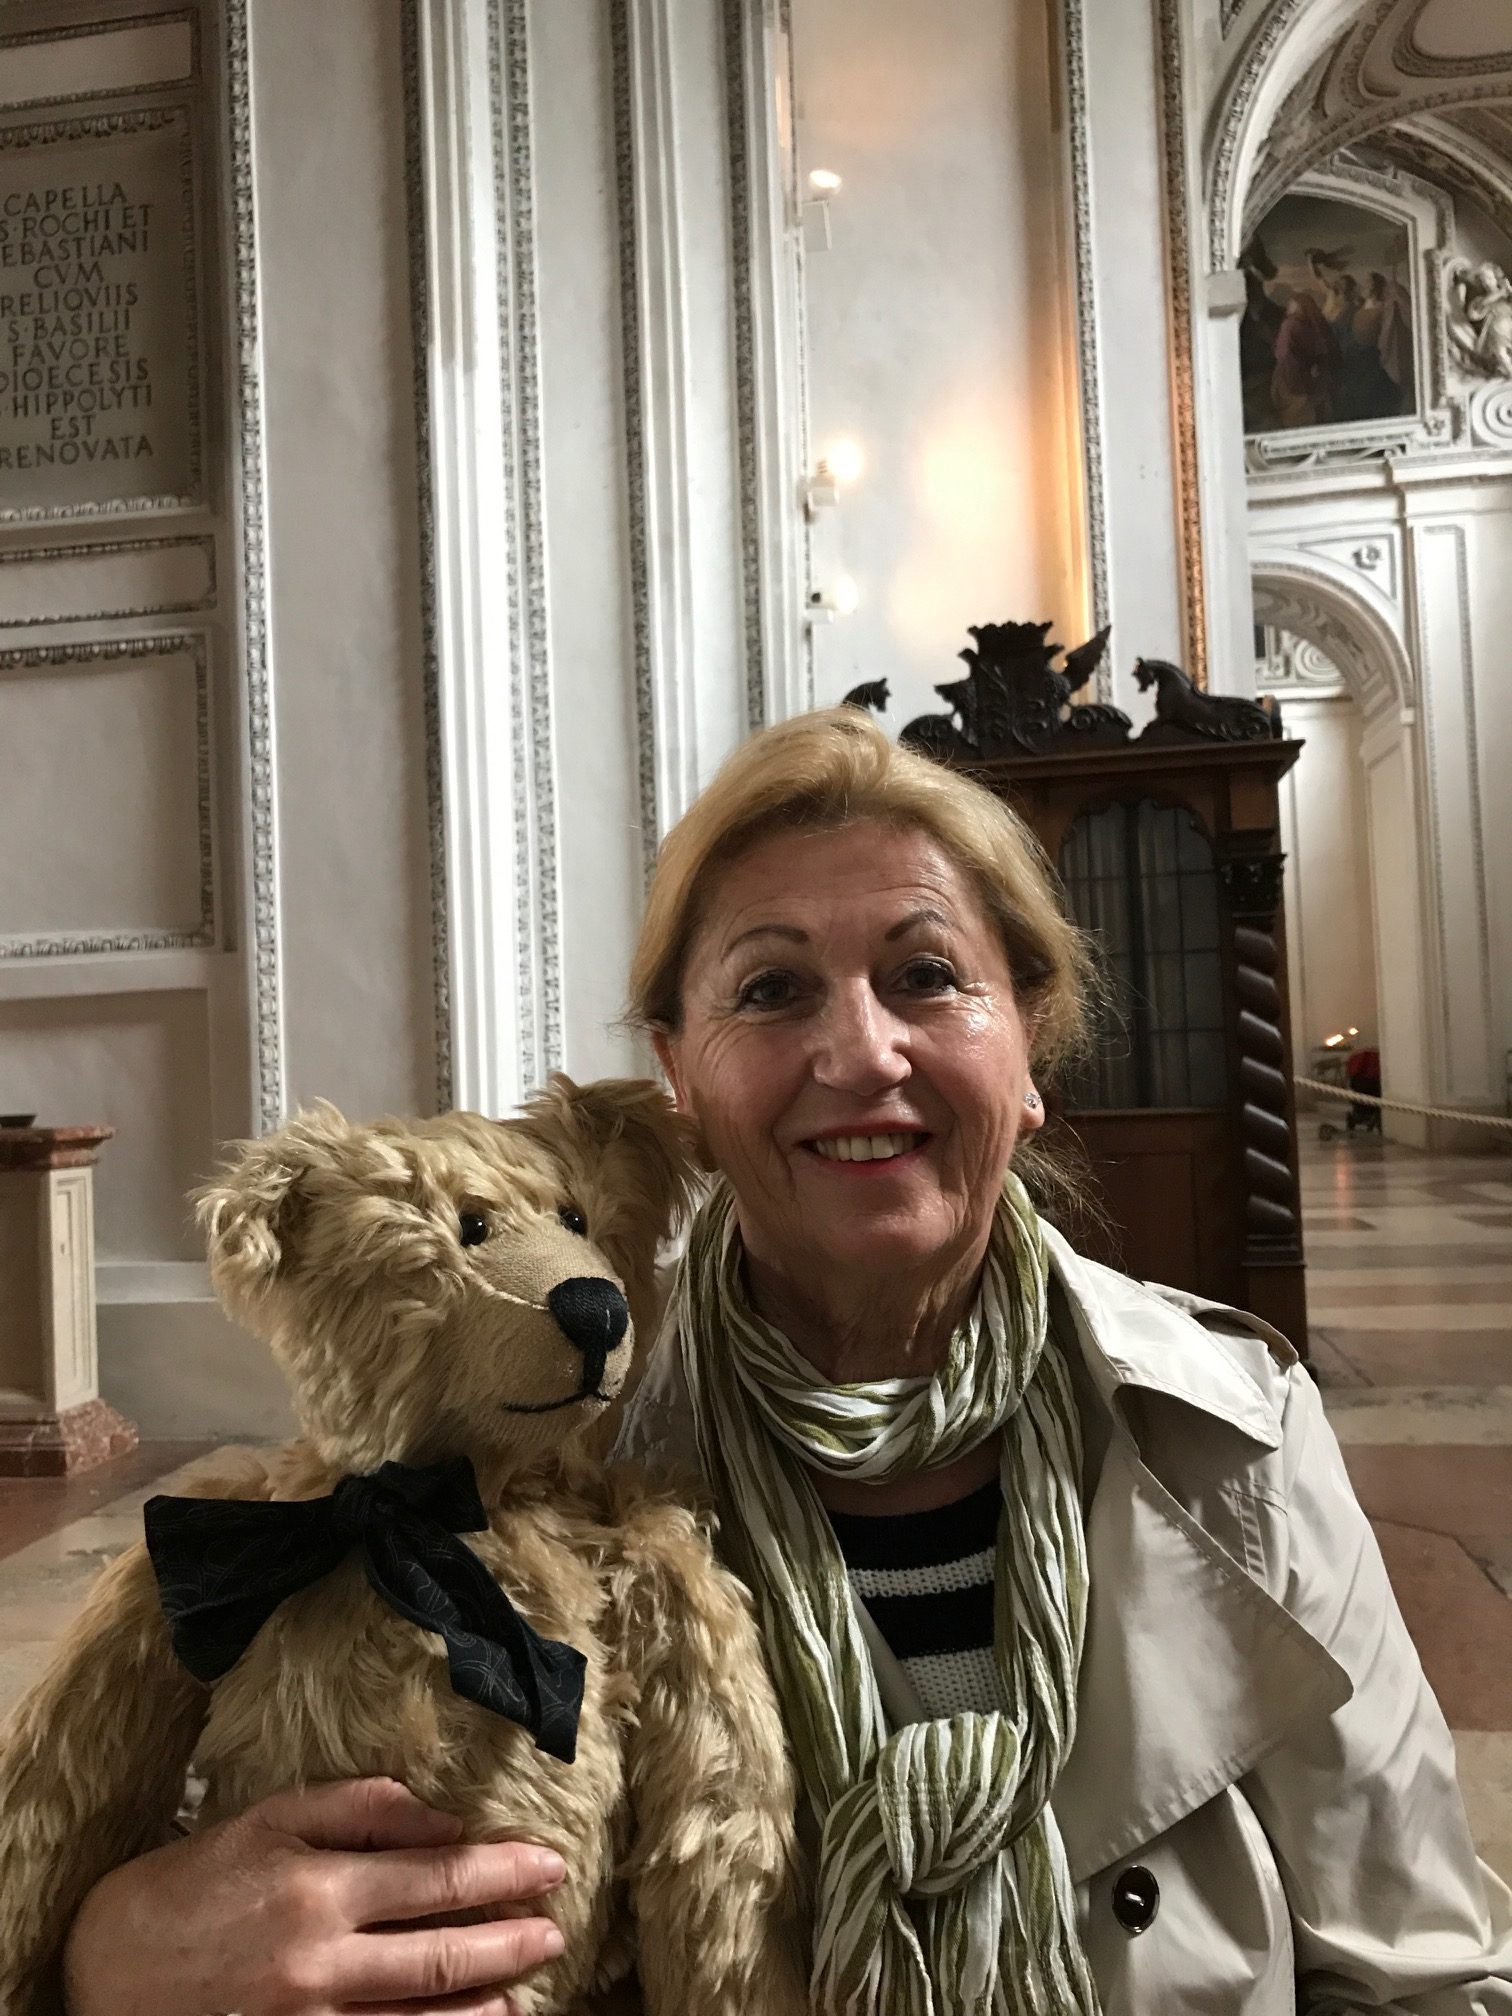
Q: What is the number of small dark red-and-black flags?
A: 0